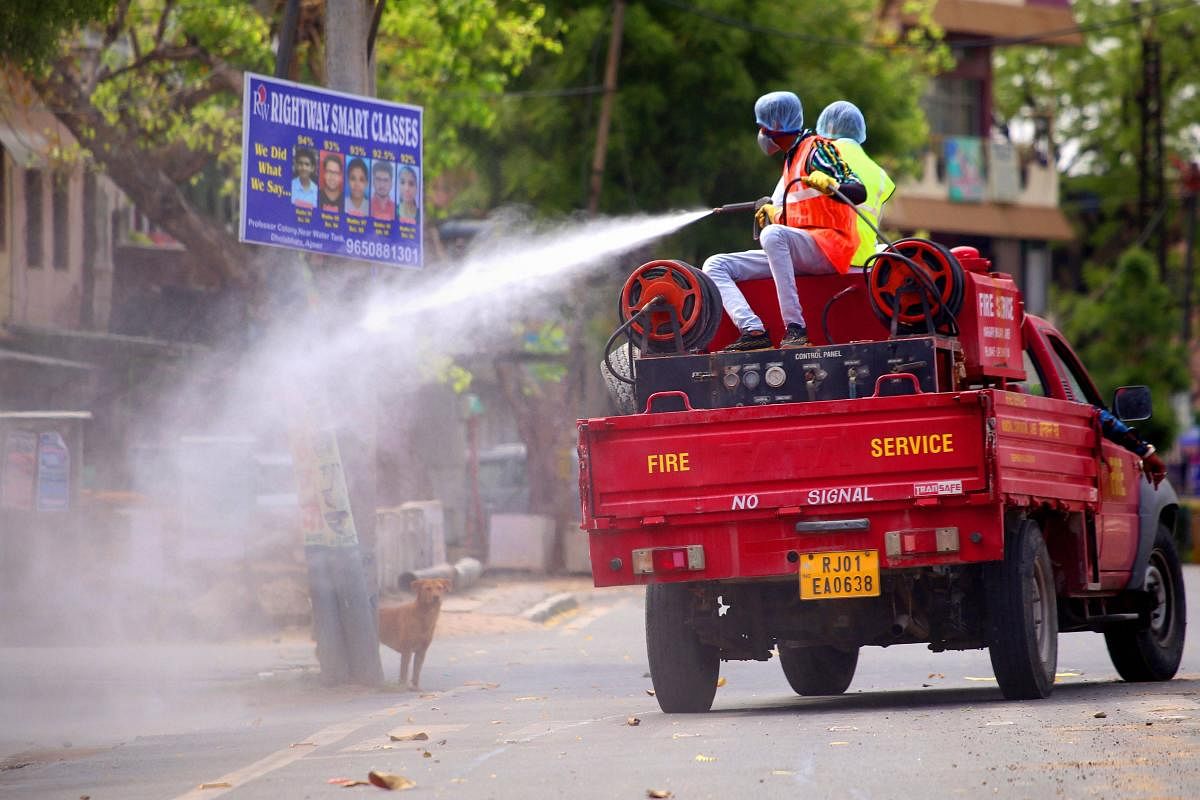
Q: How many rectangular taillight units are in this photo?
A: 2